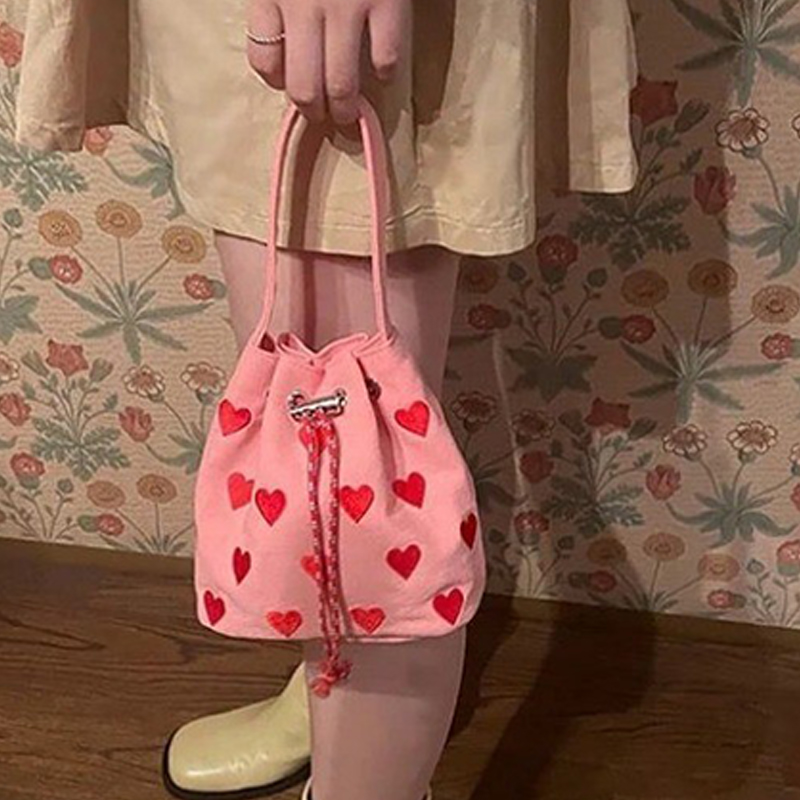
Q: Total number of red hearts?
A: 15